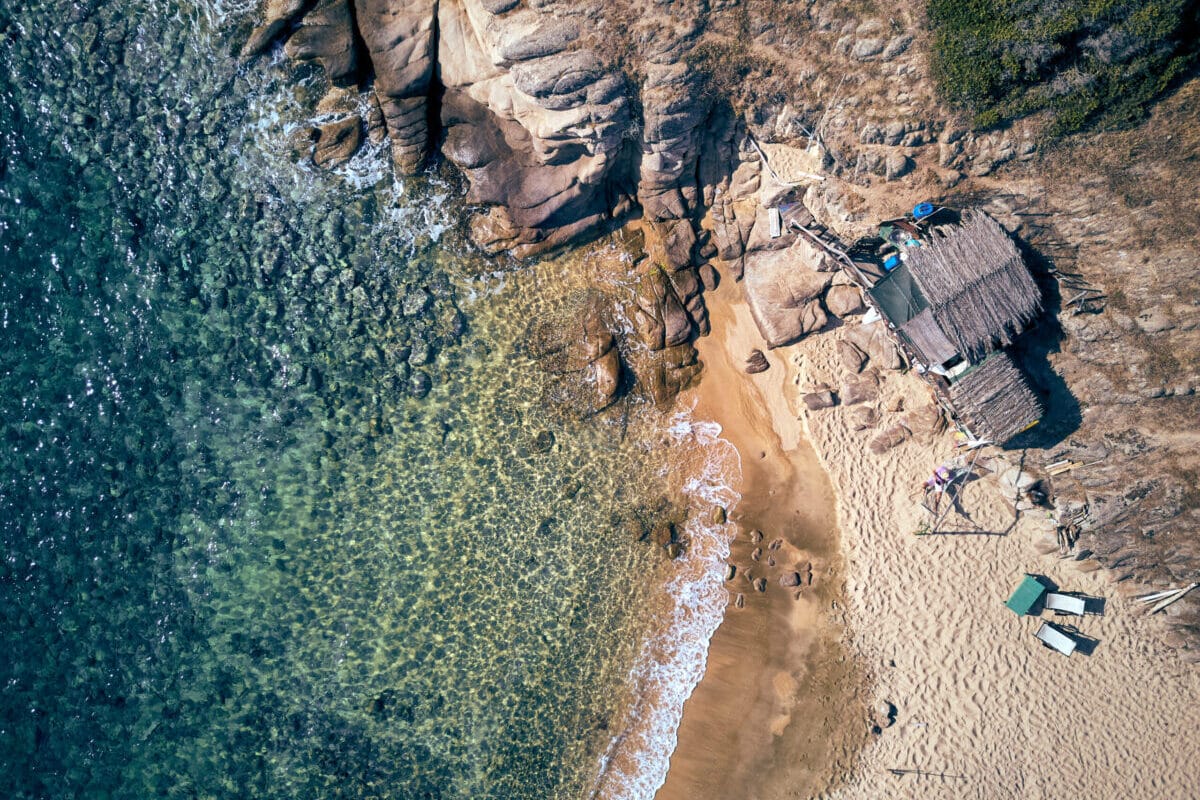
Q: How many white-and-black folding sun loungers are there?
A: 2